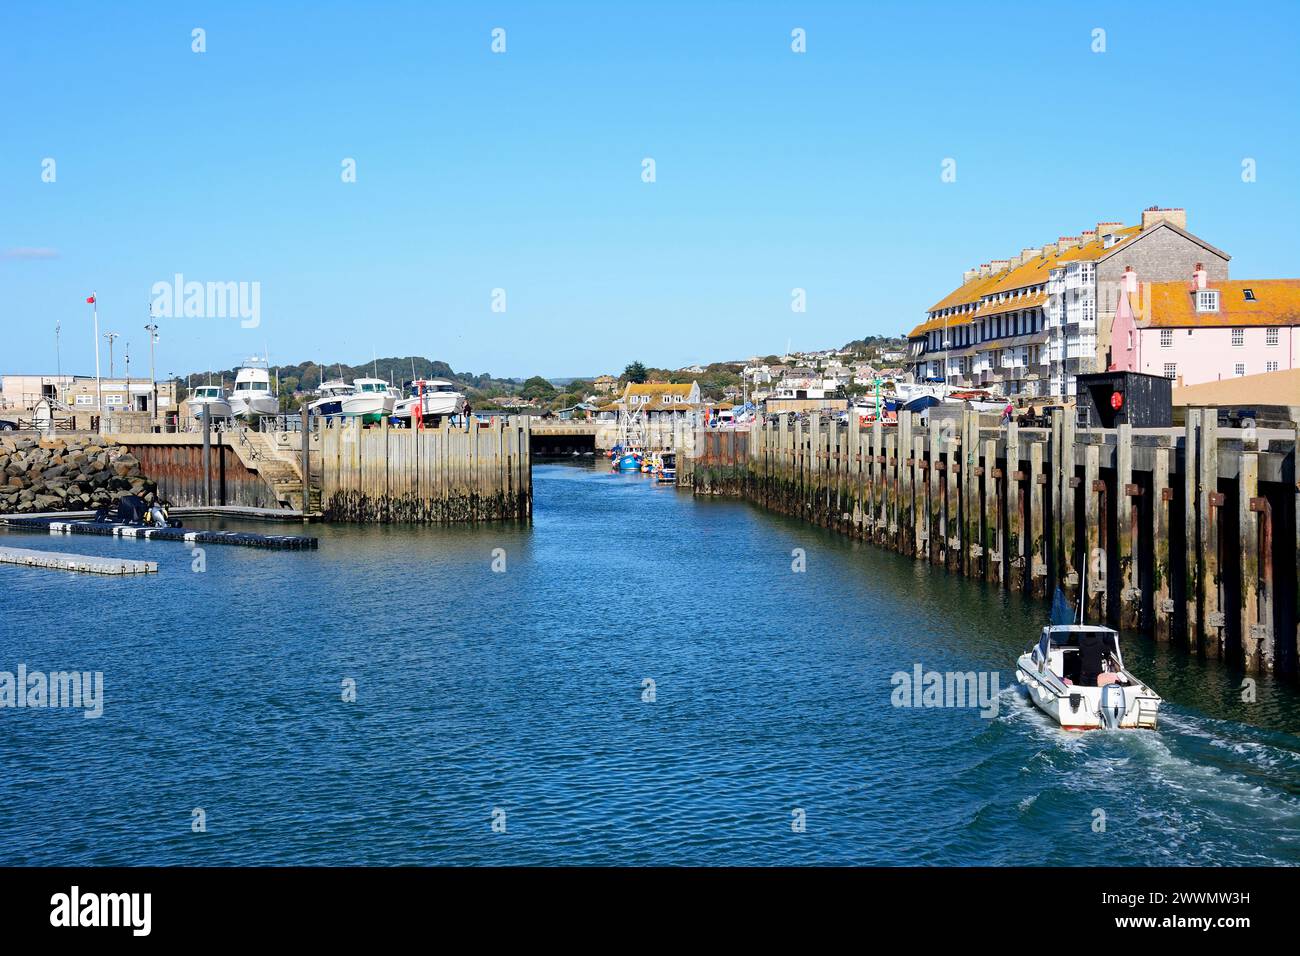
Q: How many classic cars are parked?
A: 0